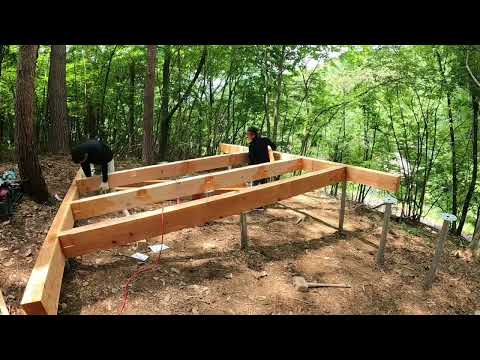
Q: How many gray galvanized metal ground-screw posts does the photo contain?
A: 4